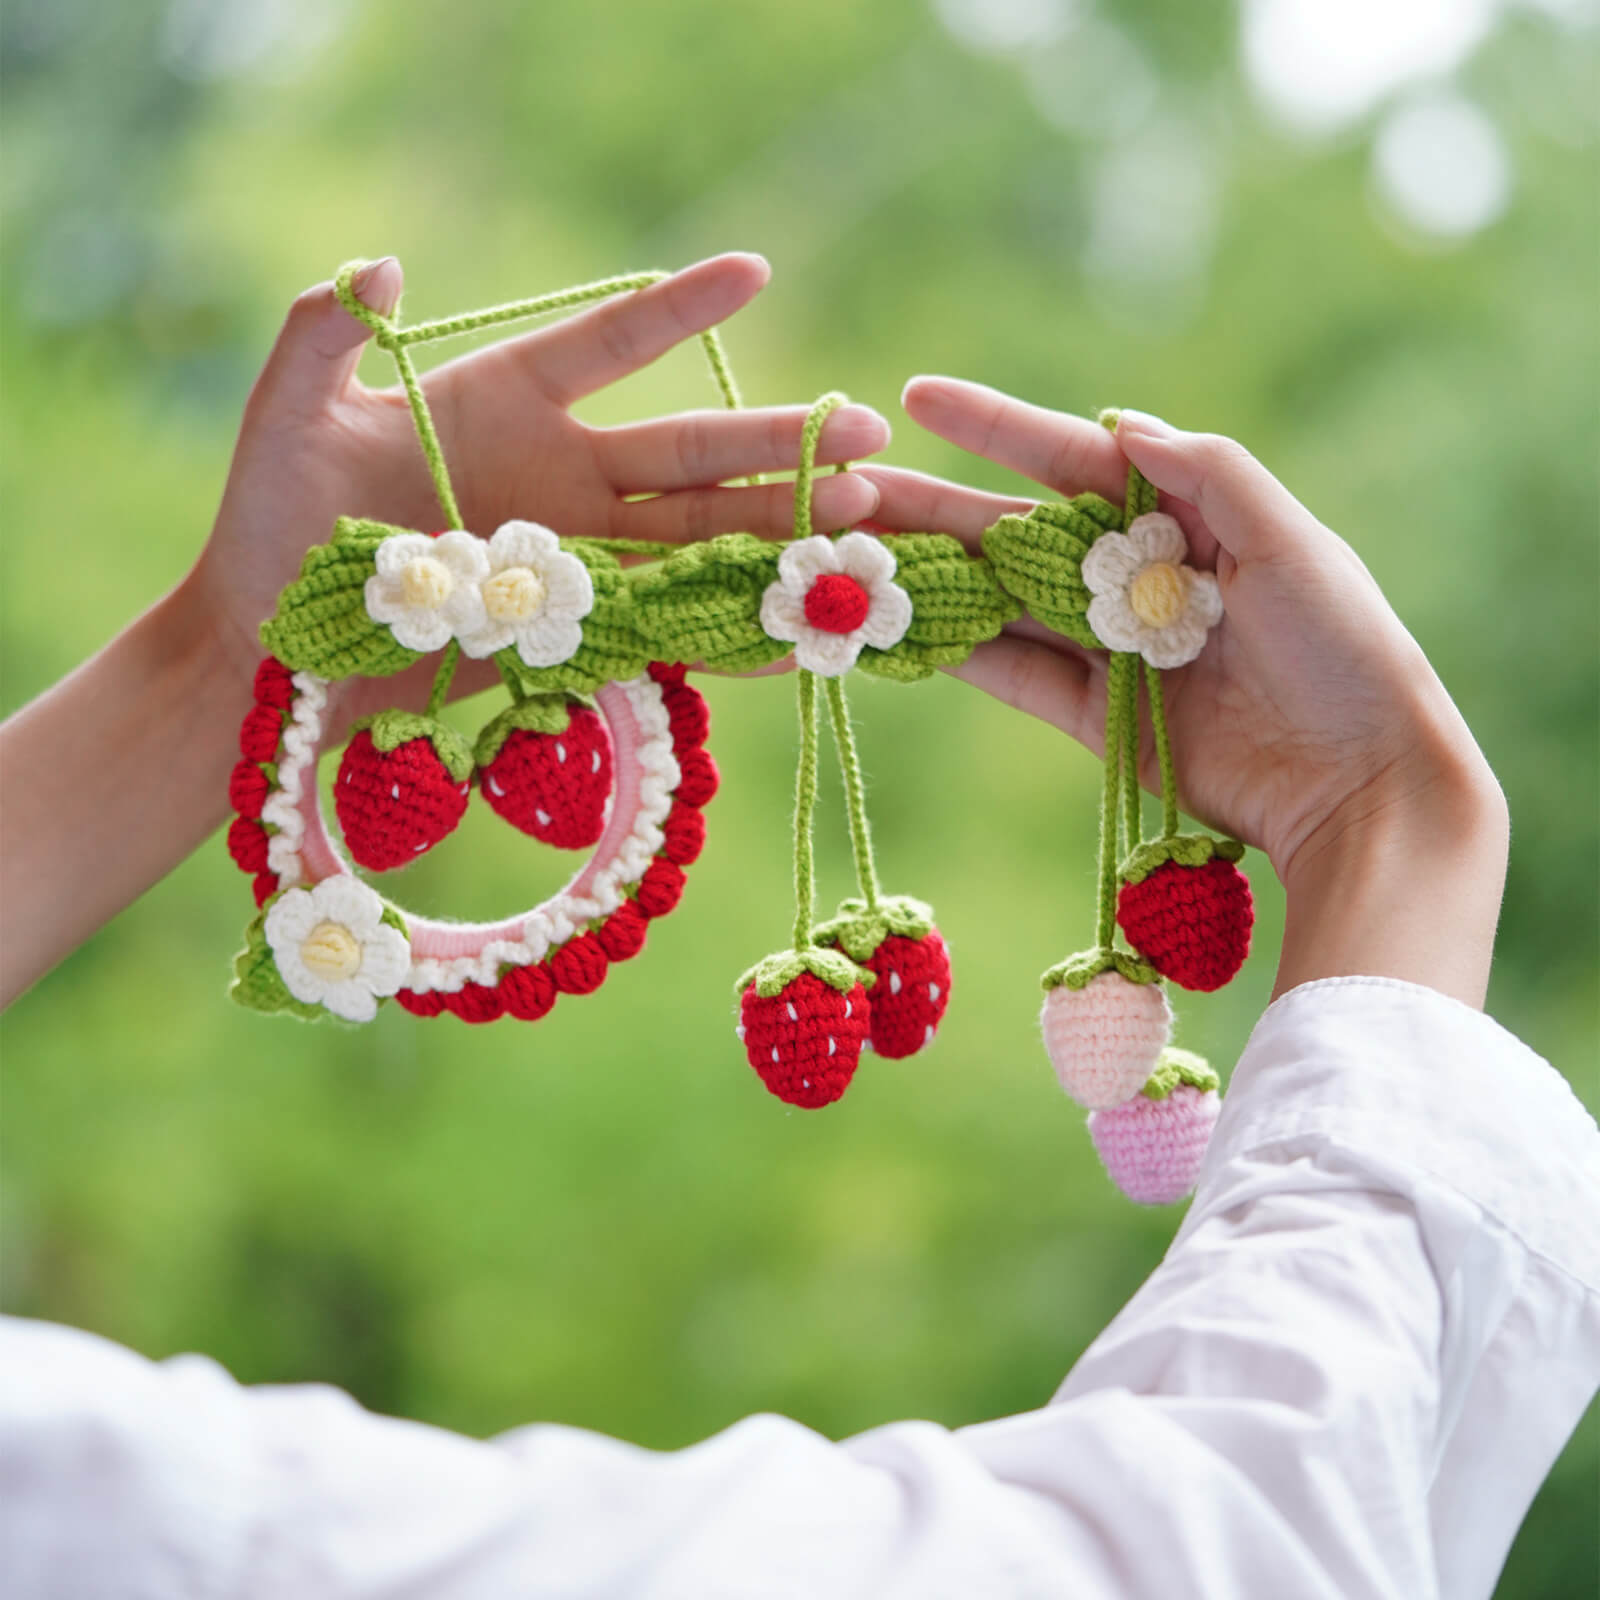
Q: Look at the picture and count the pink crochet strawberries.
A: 2